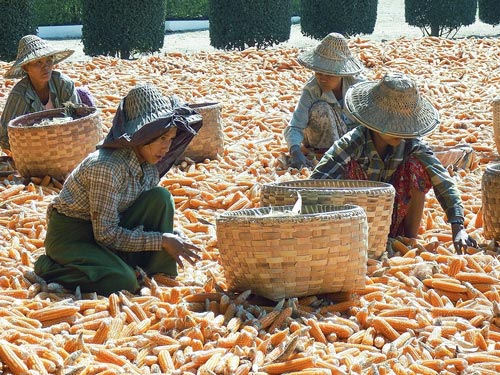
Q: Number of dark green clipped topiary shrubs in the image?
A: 6